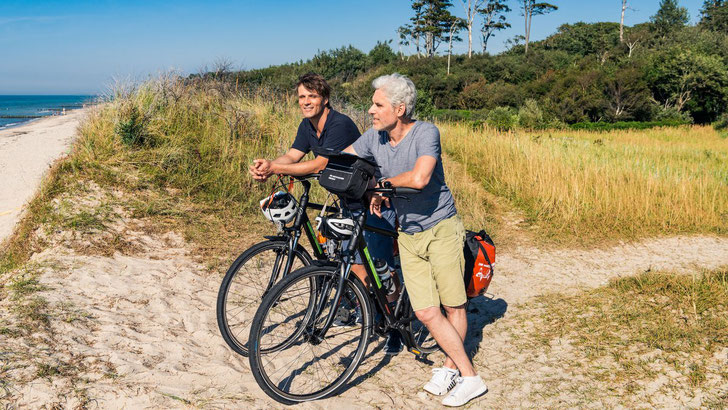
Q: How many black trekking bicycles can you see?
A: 2